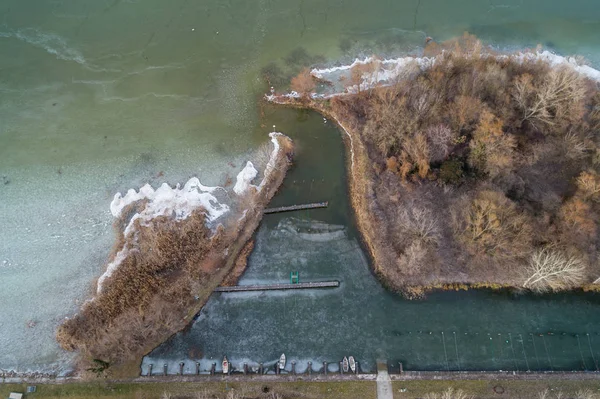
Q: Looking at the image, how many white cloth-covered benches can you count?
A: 0